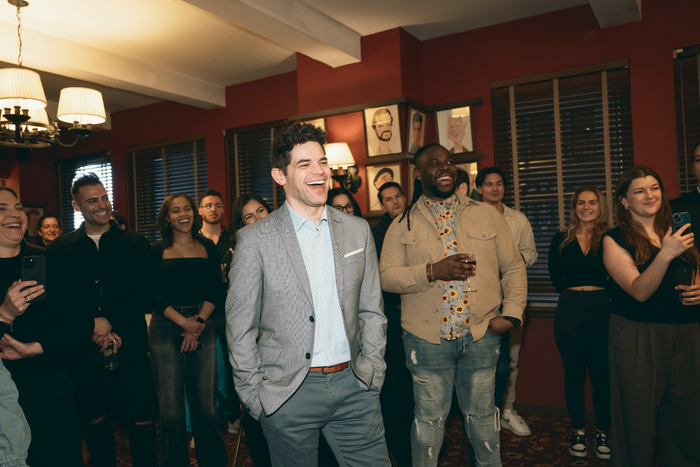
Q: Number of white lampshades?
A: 4